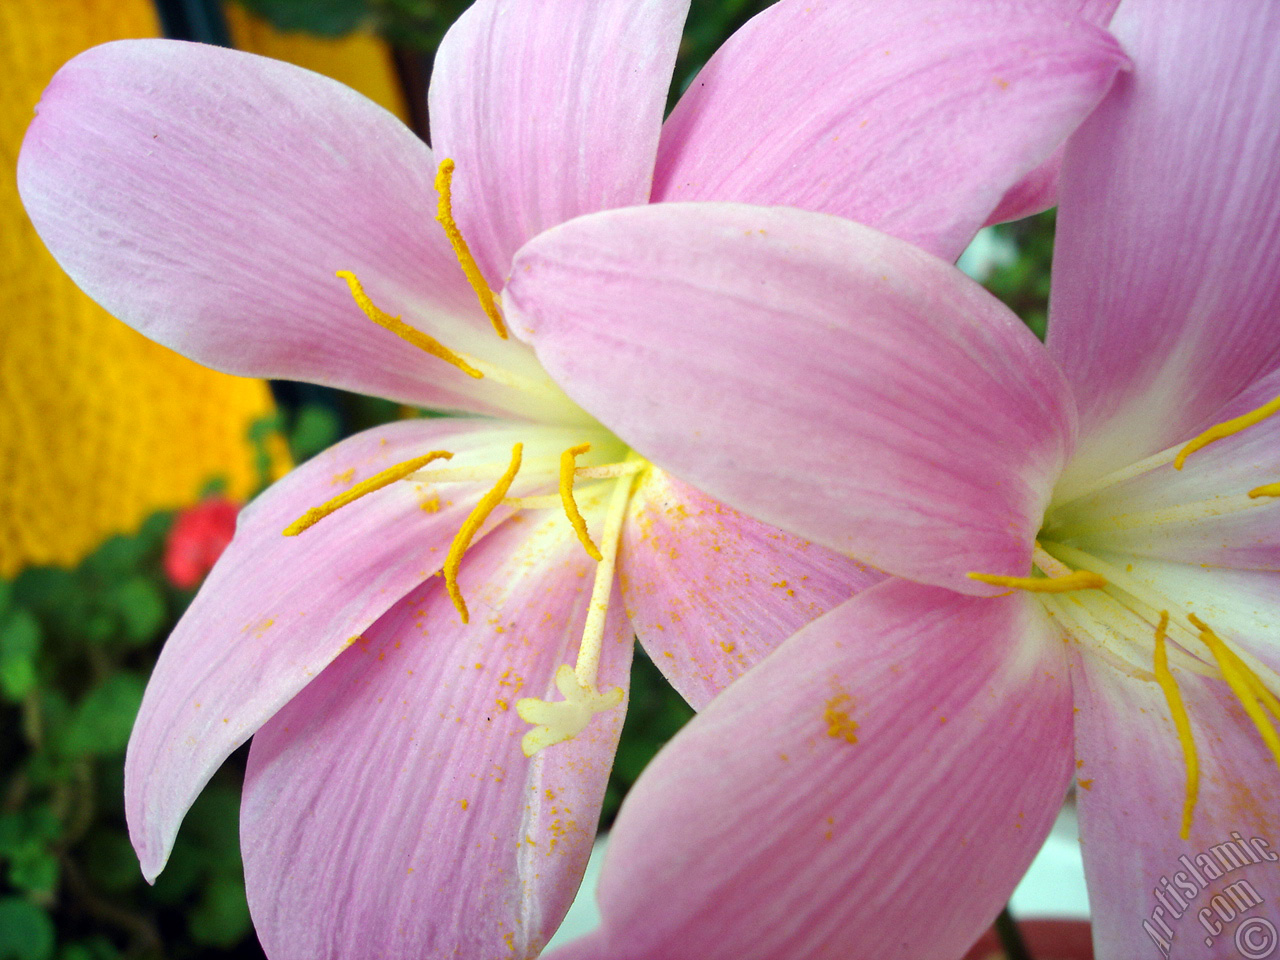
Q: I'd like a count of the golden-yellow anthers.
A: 11